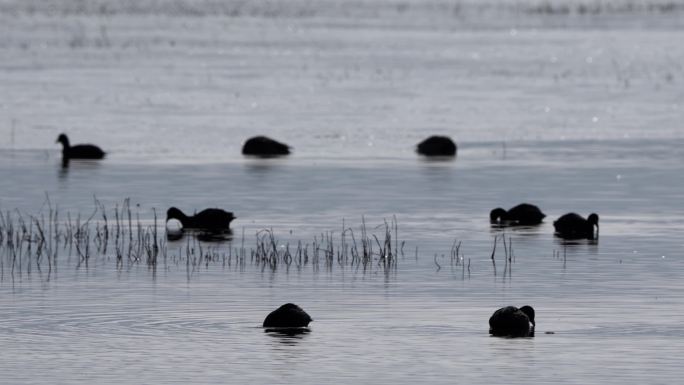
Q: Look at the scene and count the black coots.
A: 8